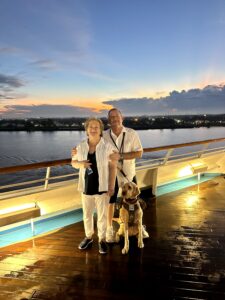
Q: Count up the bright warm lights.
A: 2